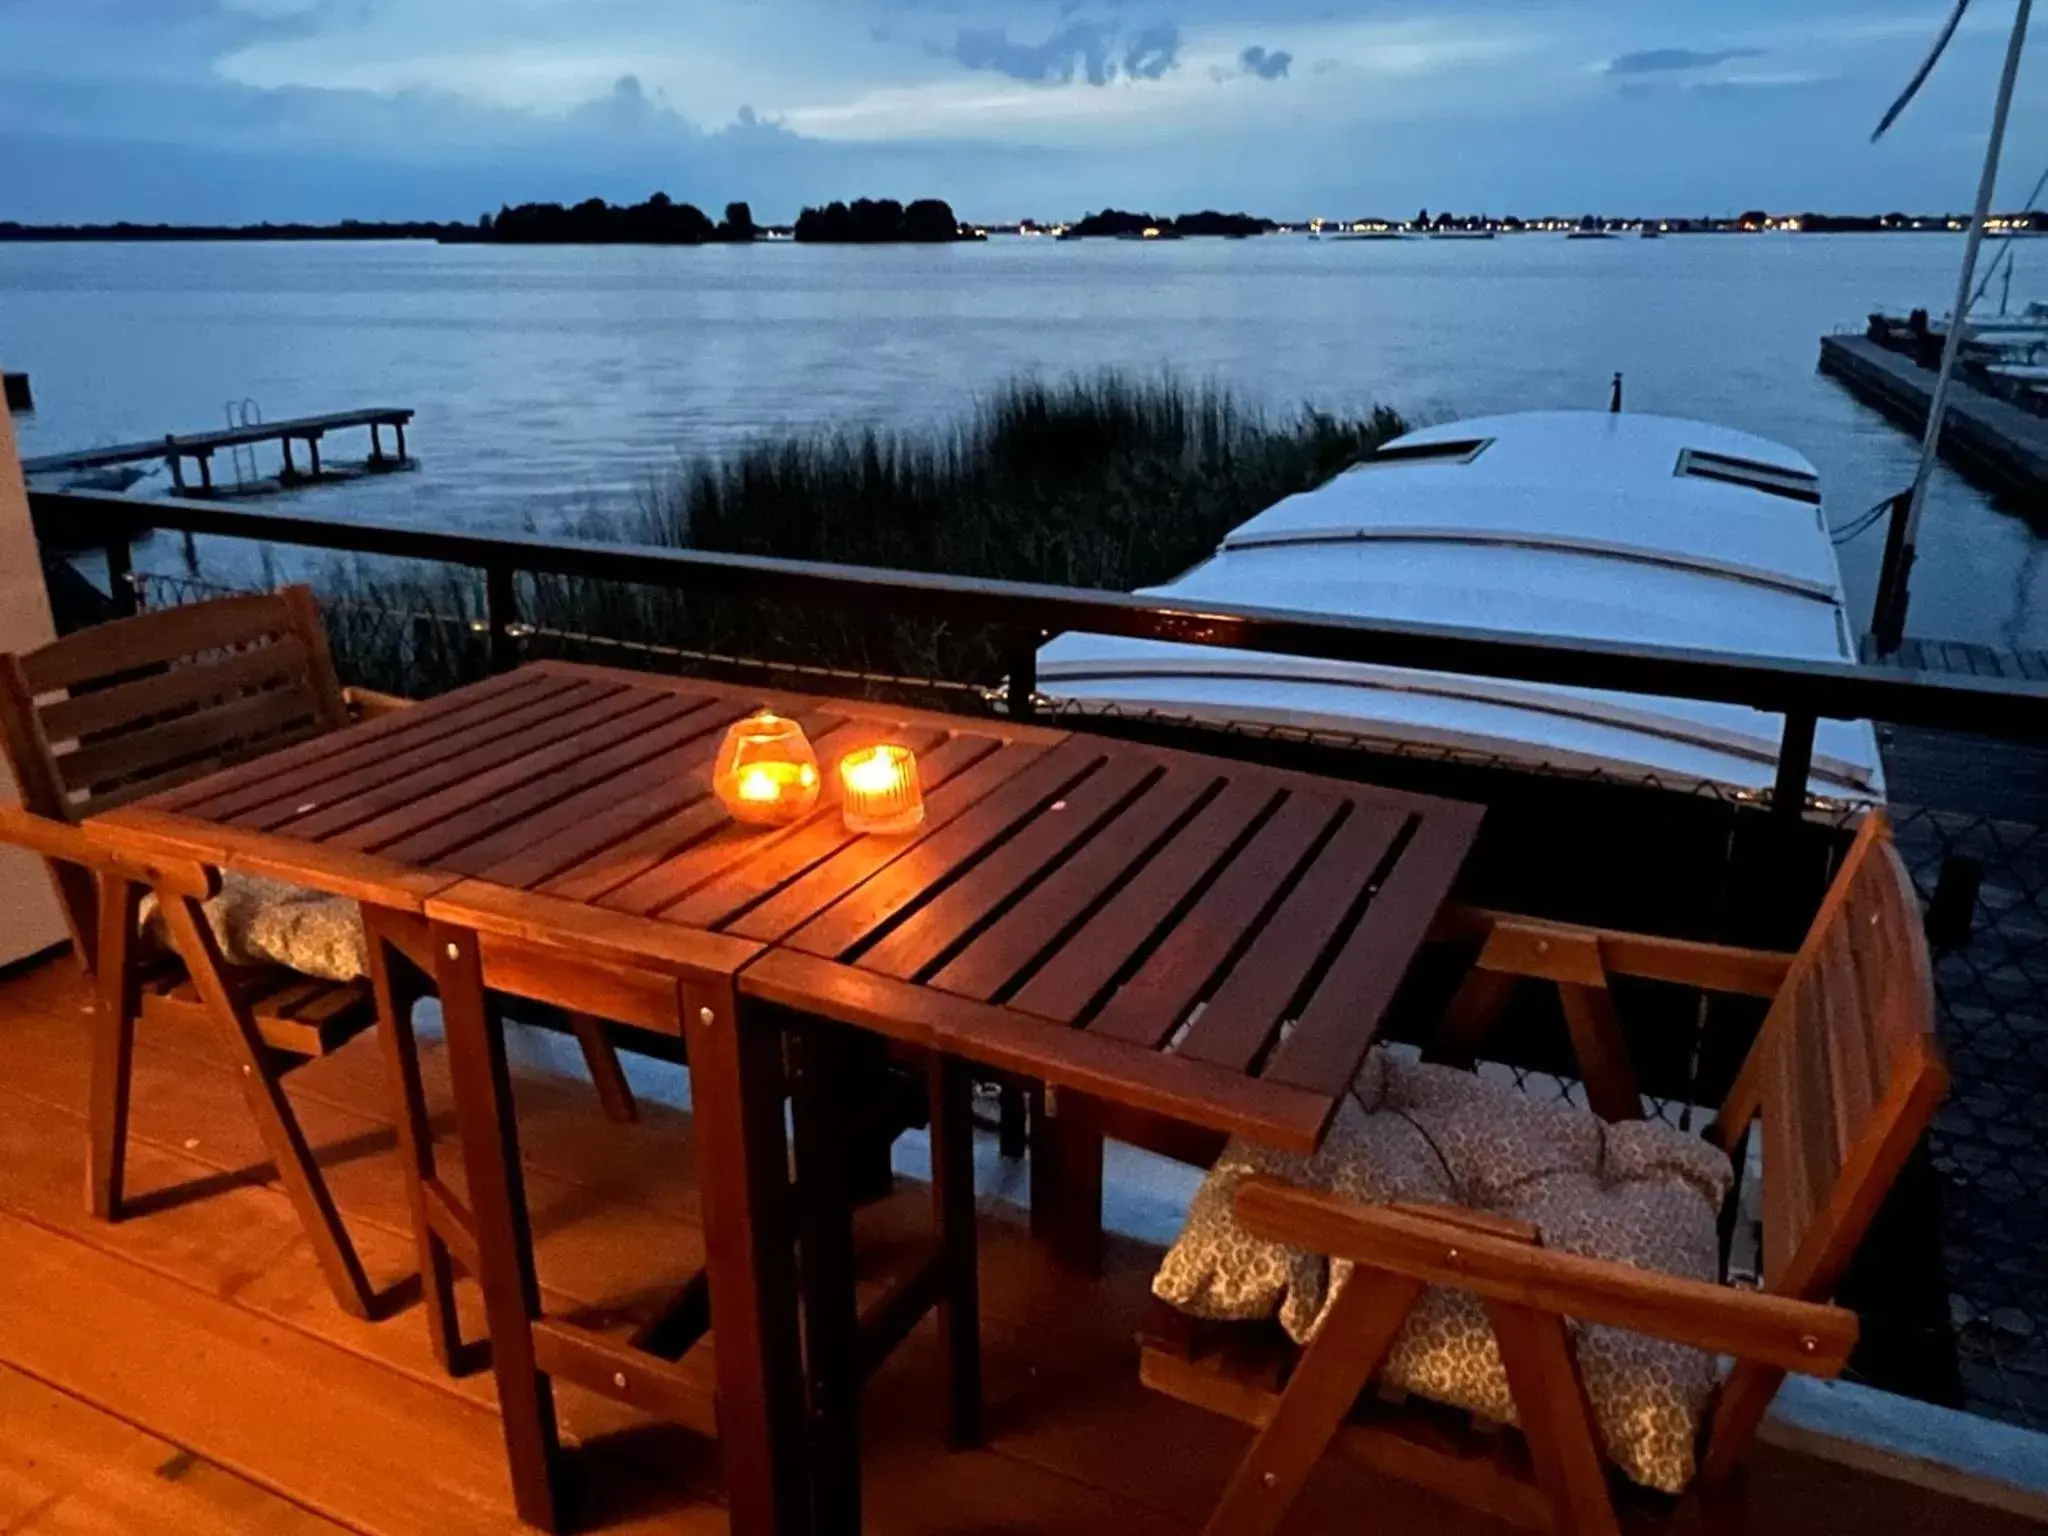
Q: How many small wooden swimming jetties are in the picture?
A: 1